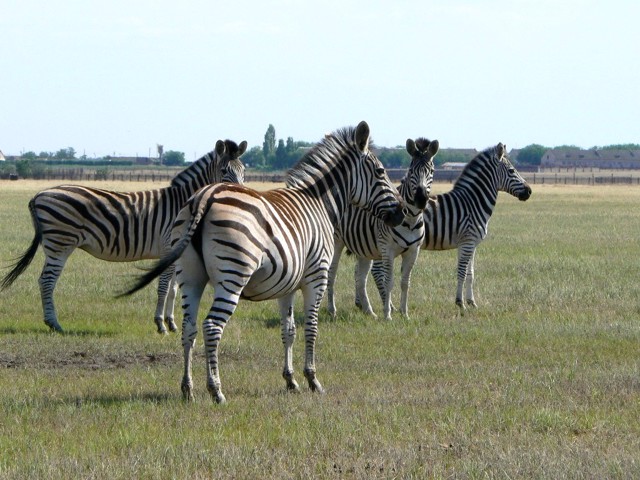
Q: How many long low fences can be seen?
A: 1